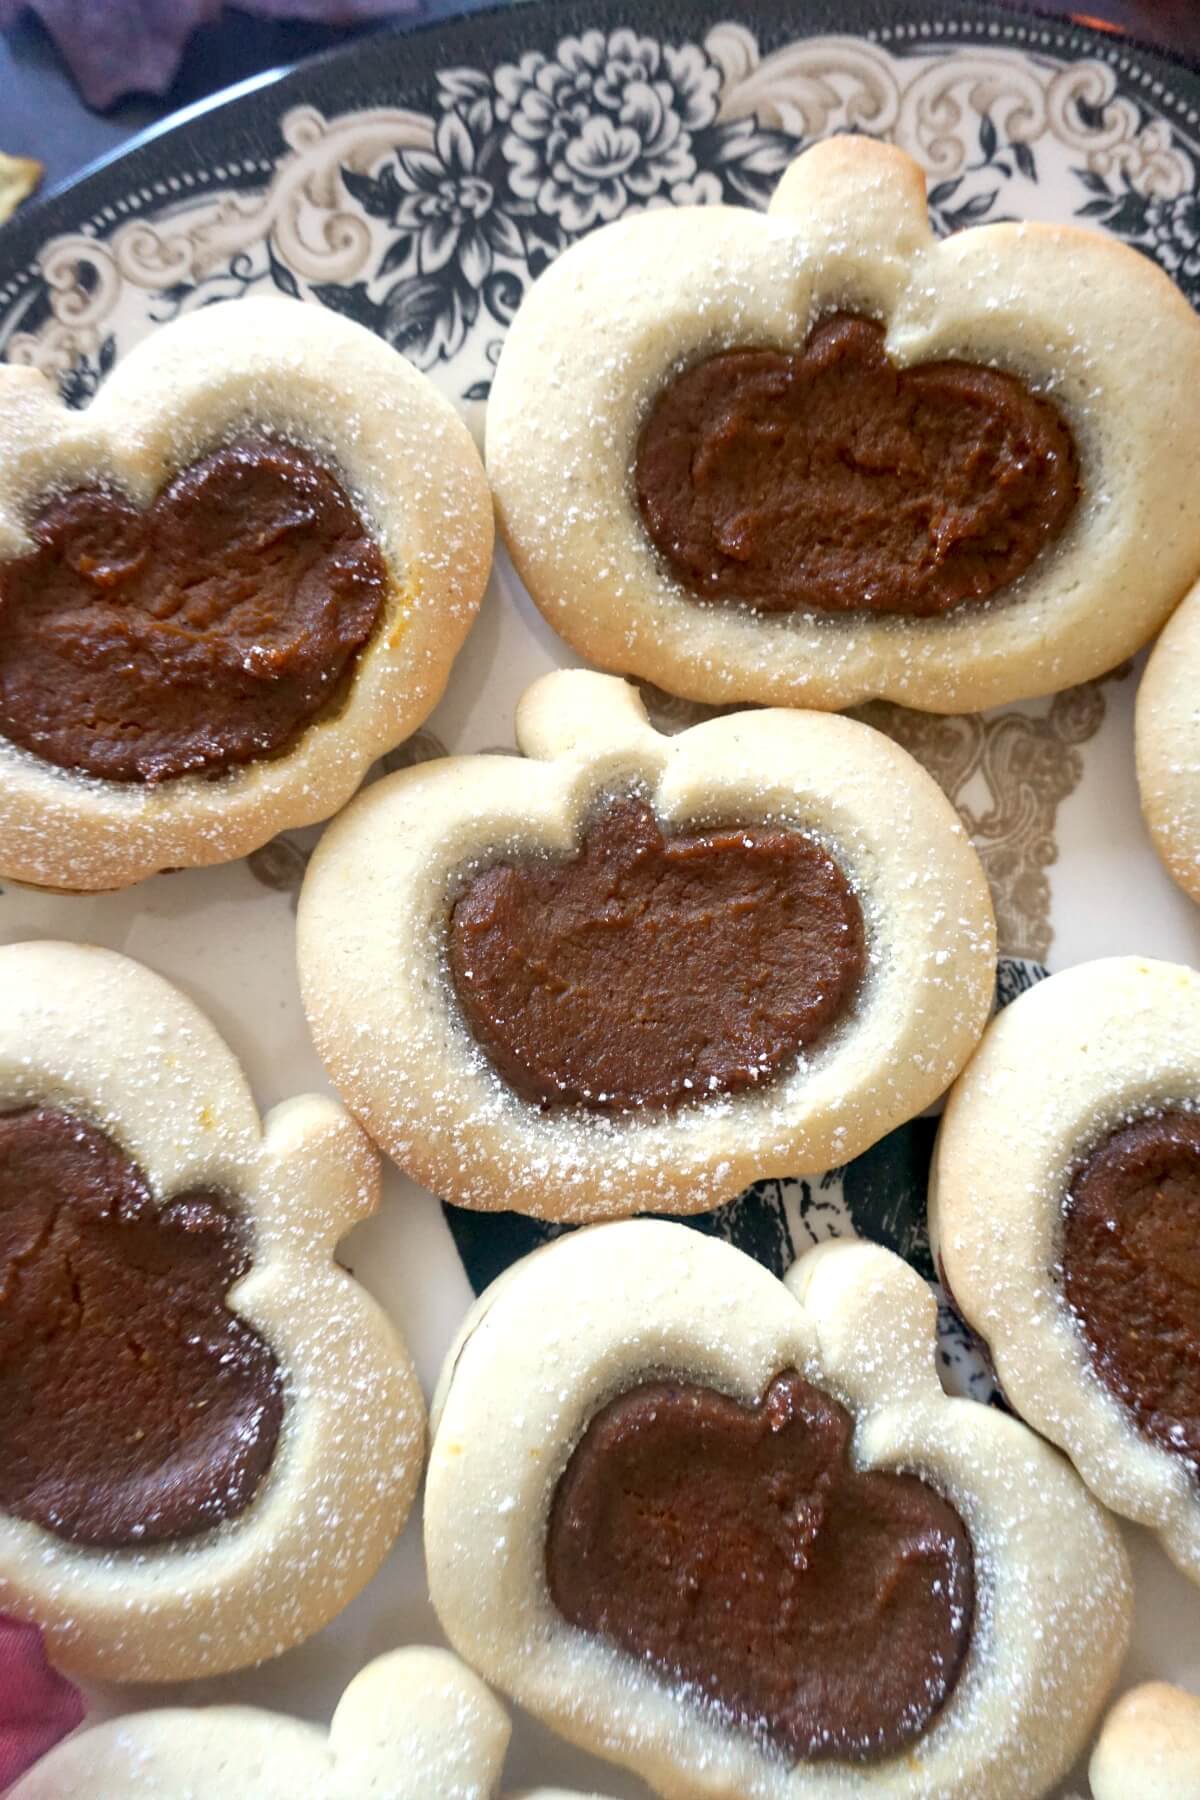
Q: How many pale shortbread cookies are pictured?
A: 9